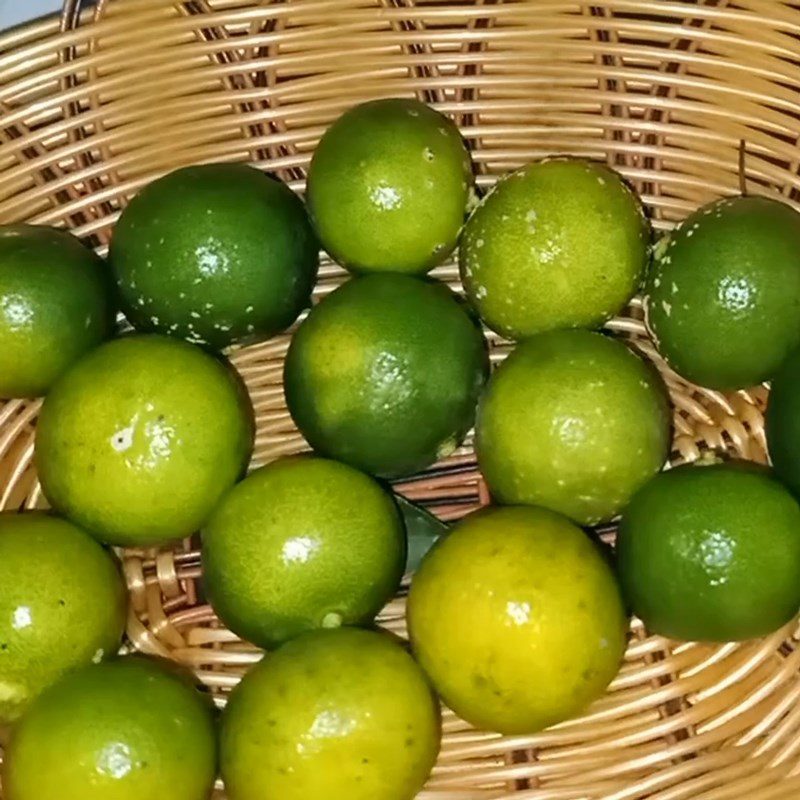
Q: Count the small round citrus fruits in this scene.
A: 15